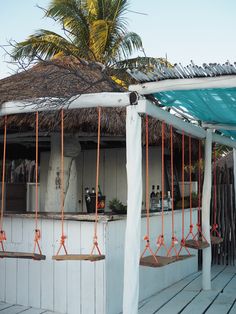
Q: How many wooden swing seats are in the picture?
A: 6